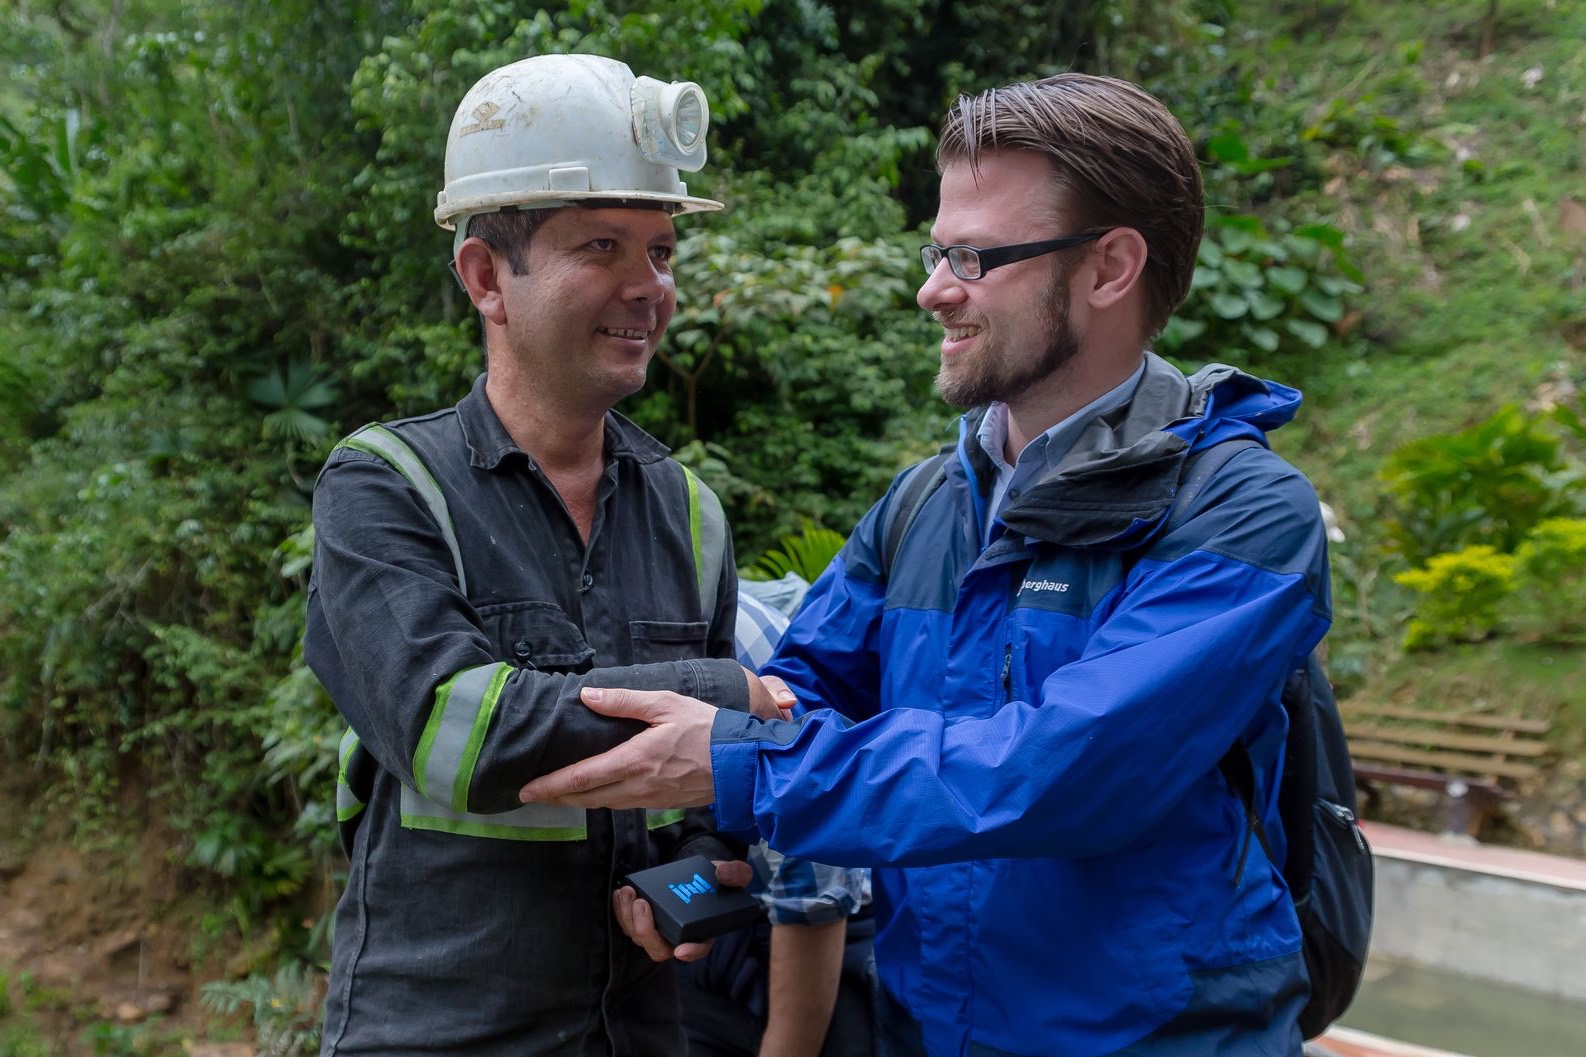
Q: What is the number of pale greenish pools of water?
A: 1